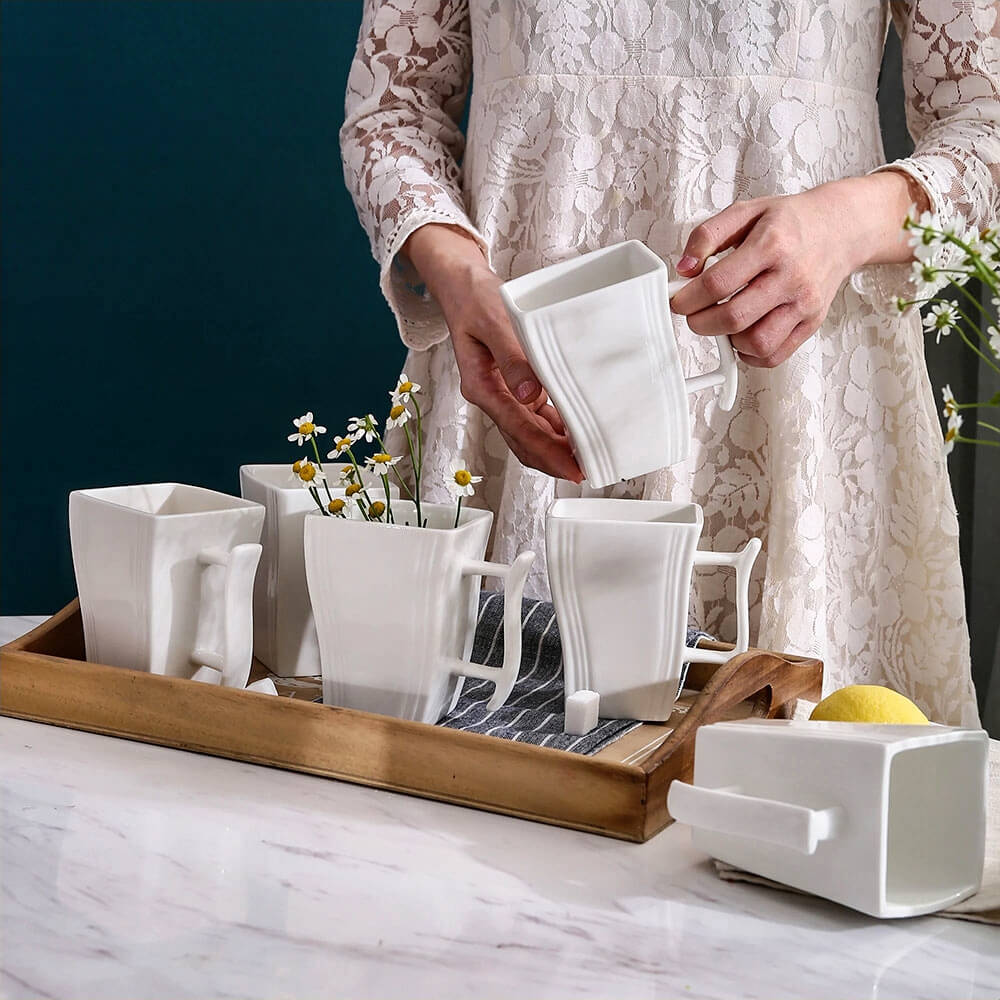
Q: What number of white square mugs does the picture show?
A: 6